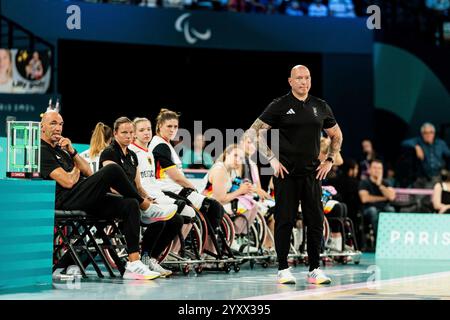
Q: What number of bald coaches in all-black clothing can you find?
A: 2